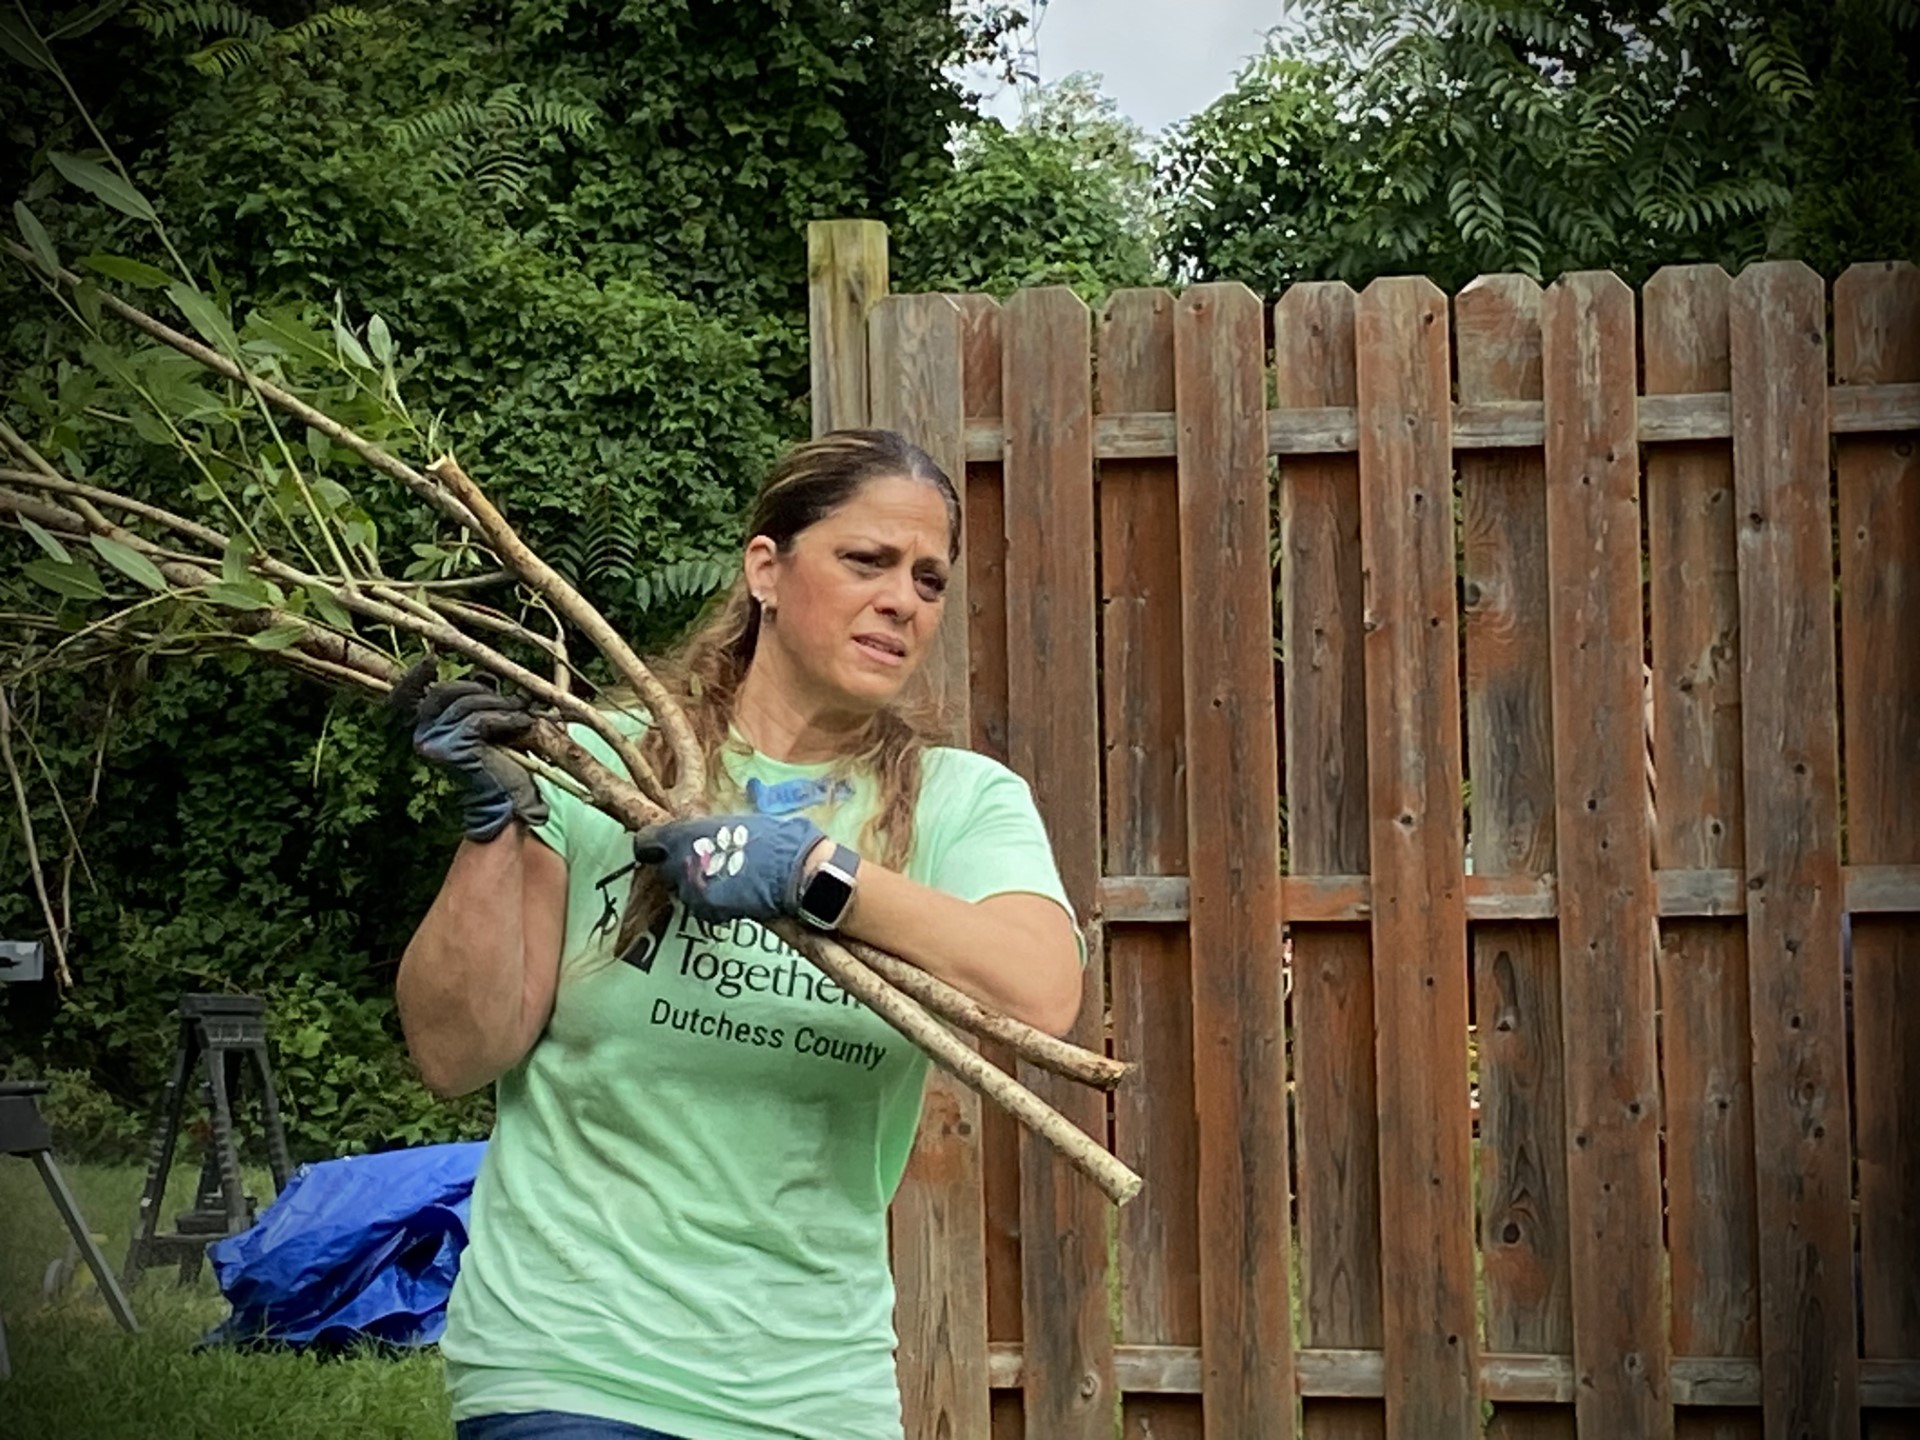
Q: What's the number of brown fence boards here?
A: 12